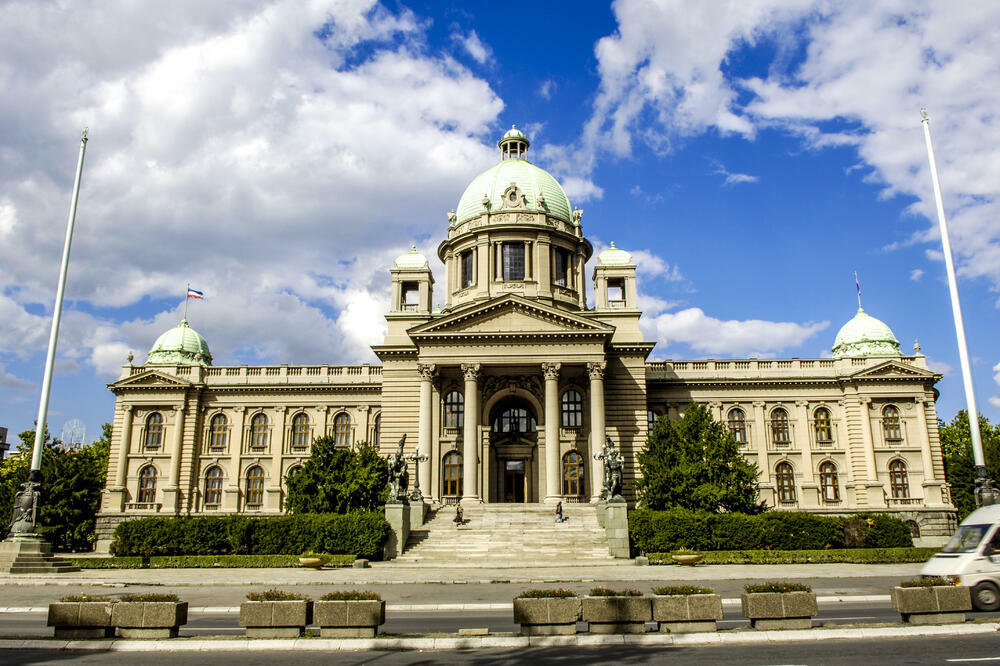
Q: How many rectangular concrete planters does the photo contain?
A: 9